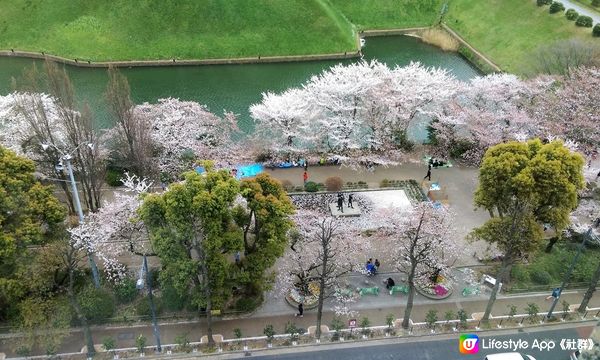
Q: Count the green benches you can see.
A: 4